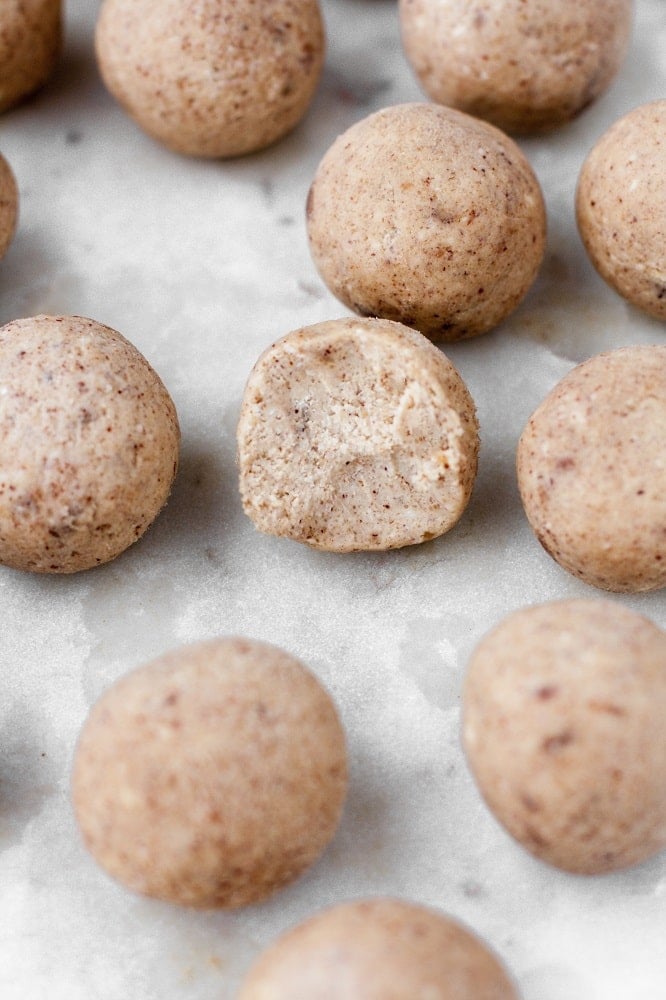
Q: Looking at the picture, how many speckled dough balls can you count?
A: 12